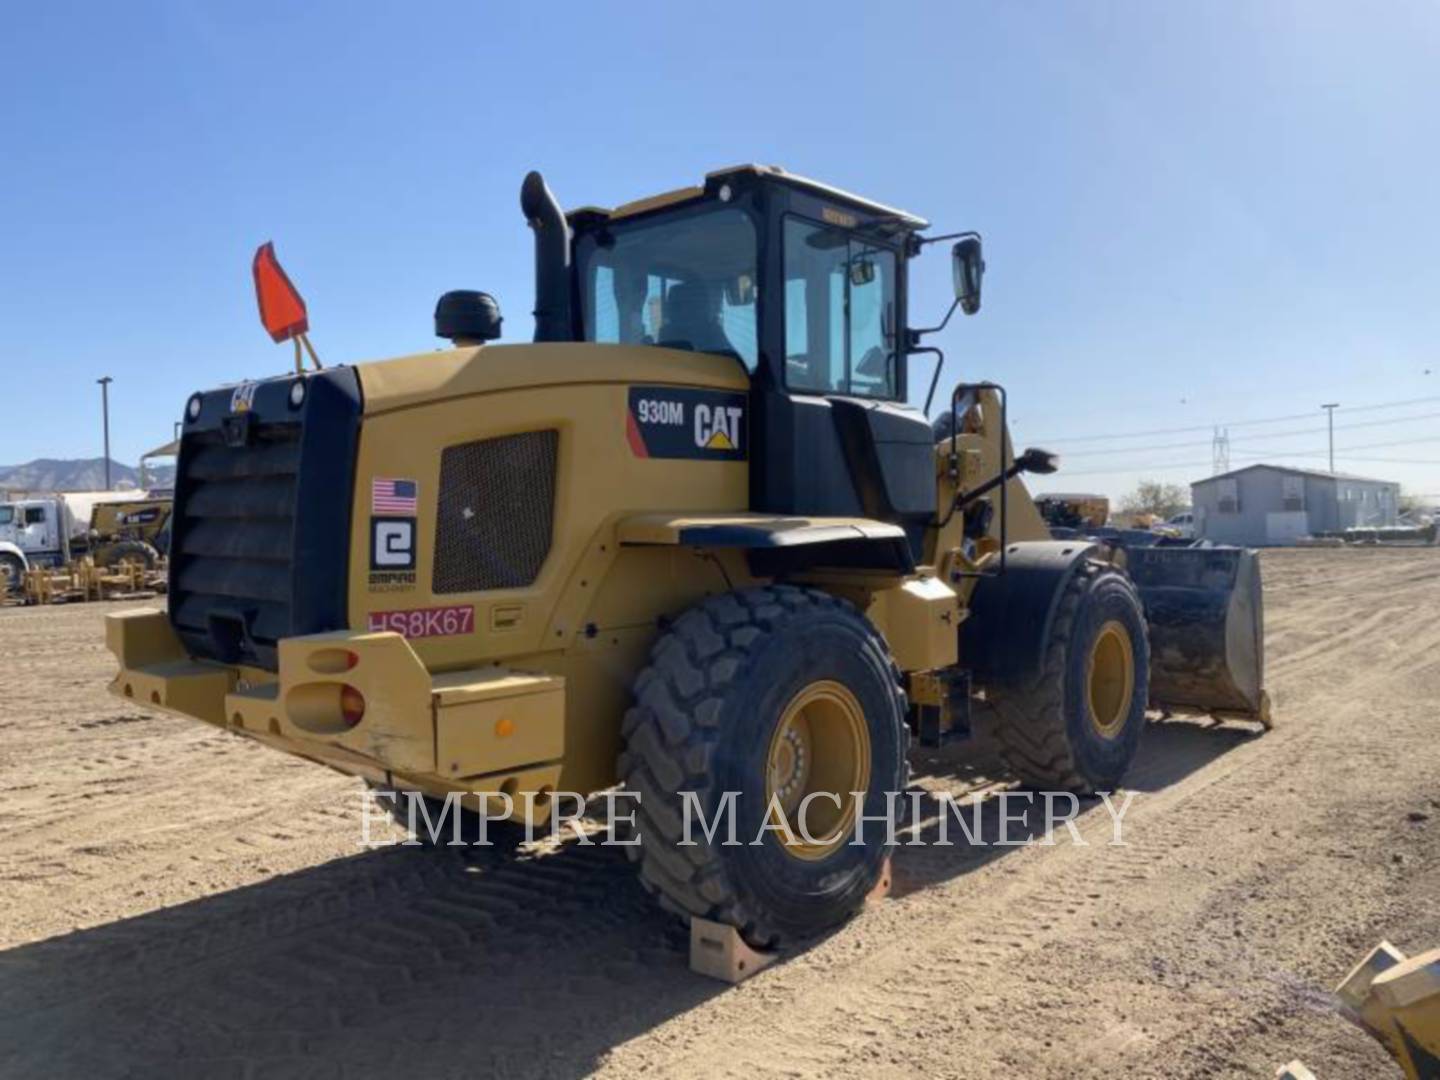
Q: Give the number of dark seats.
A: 1